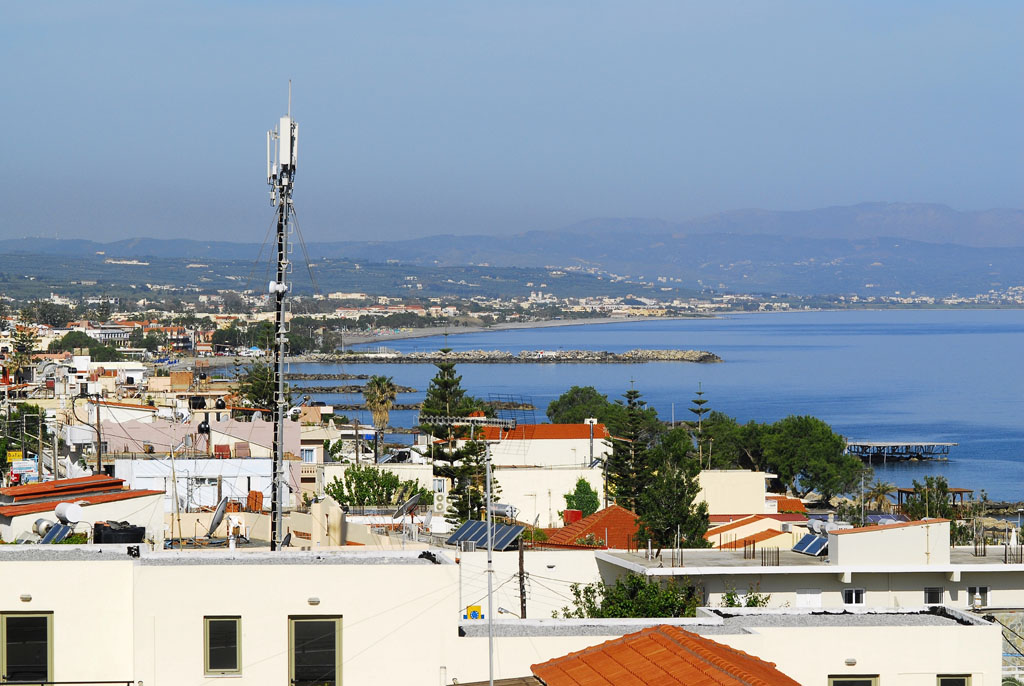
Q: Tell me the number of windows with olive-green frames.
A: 5